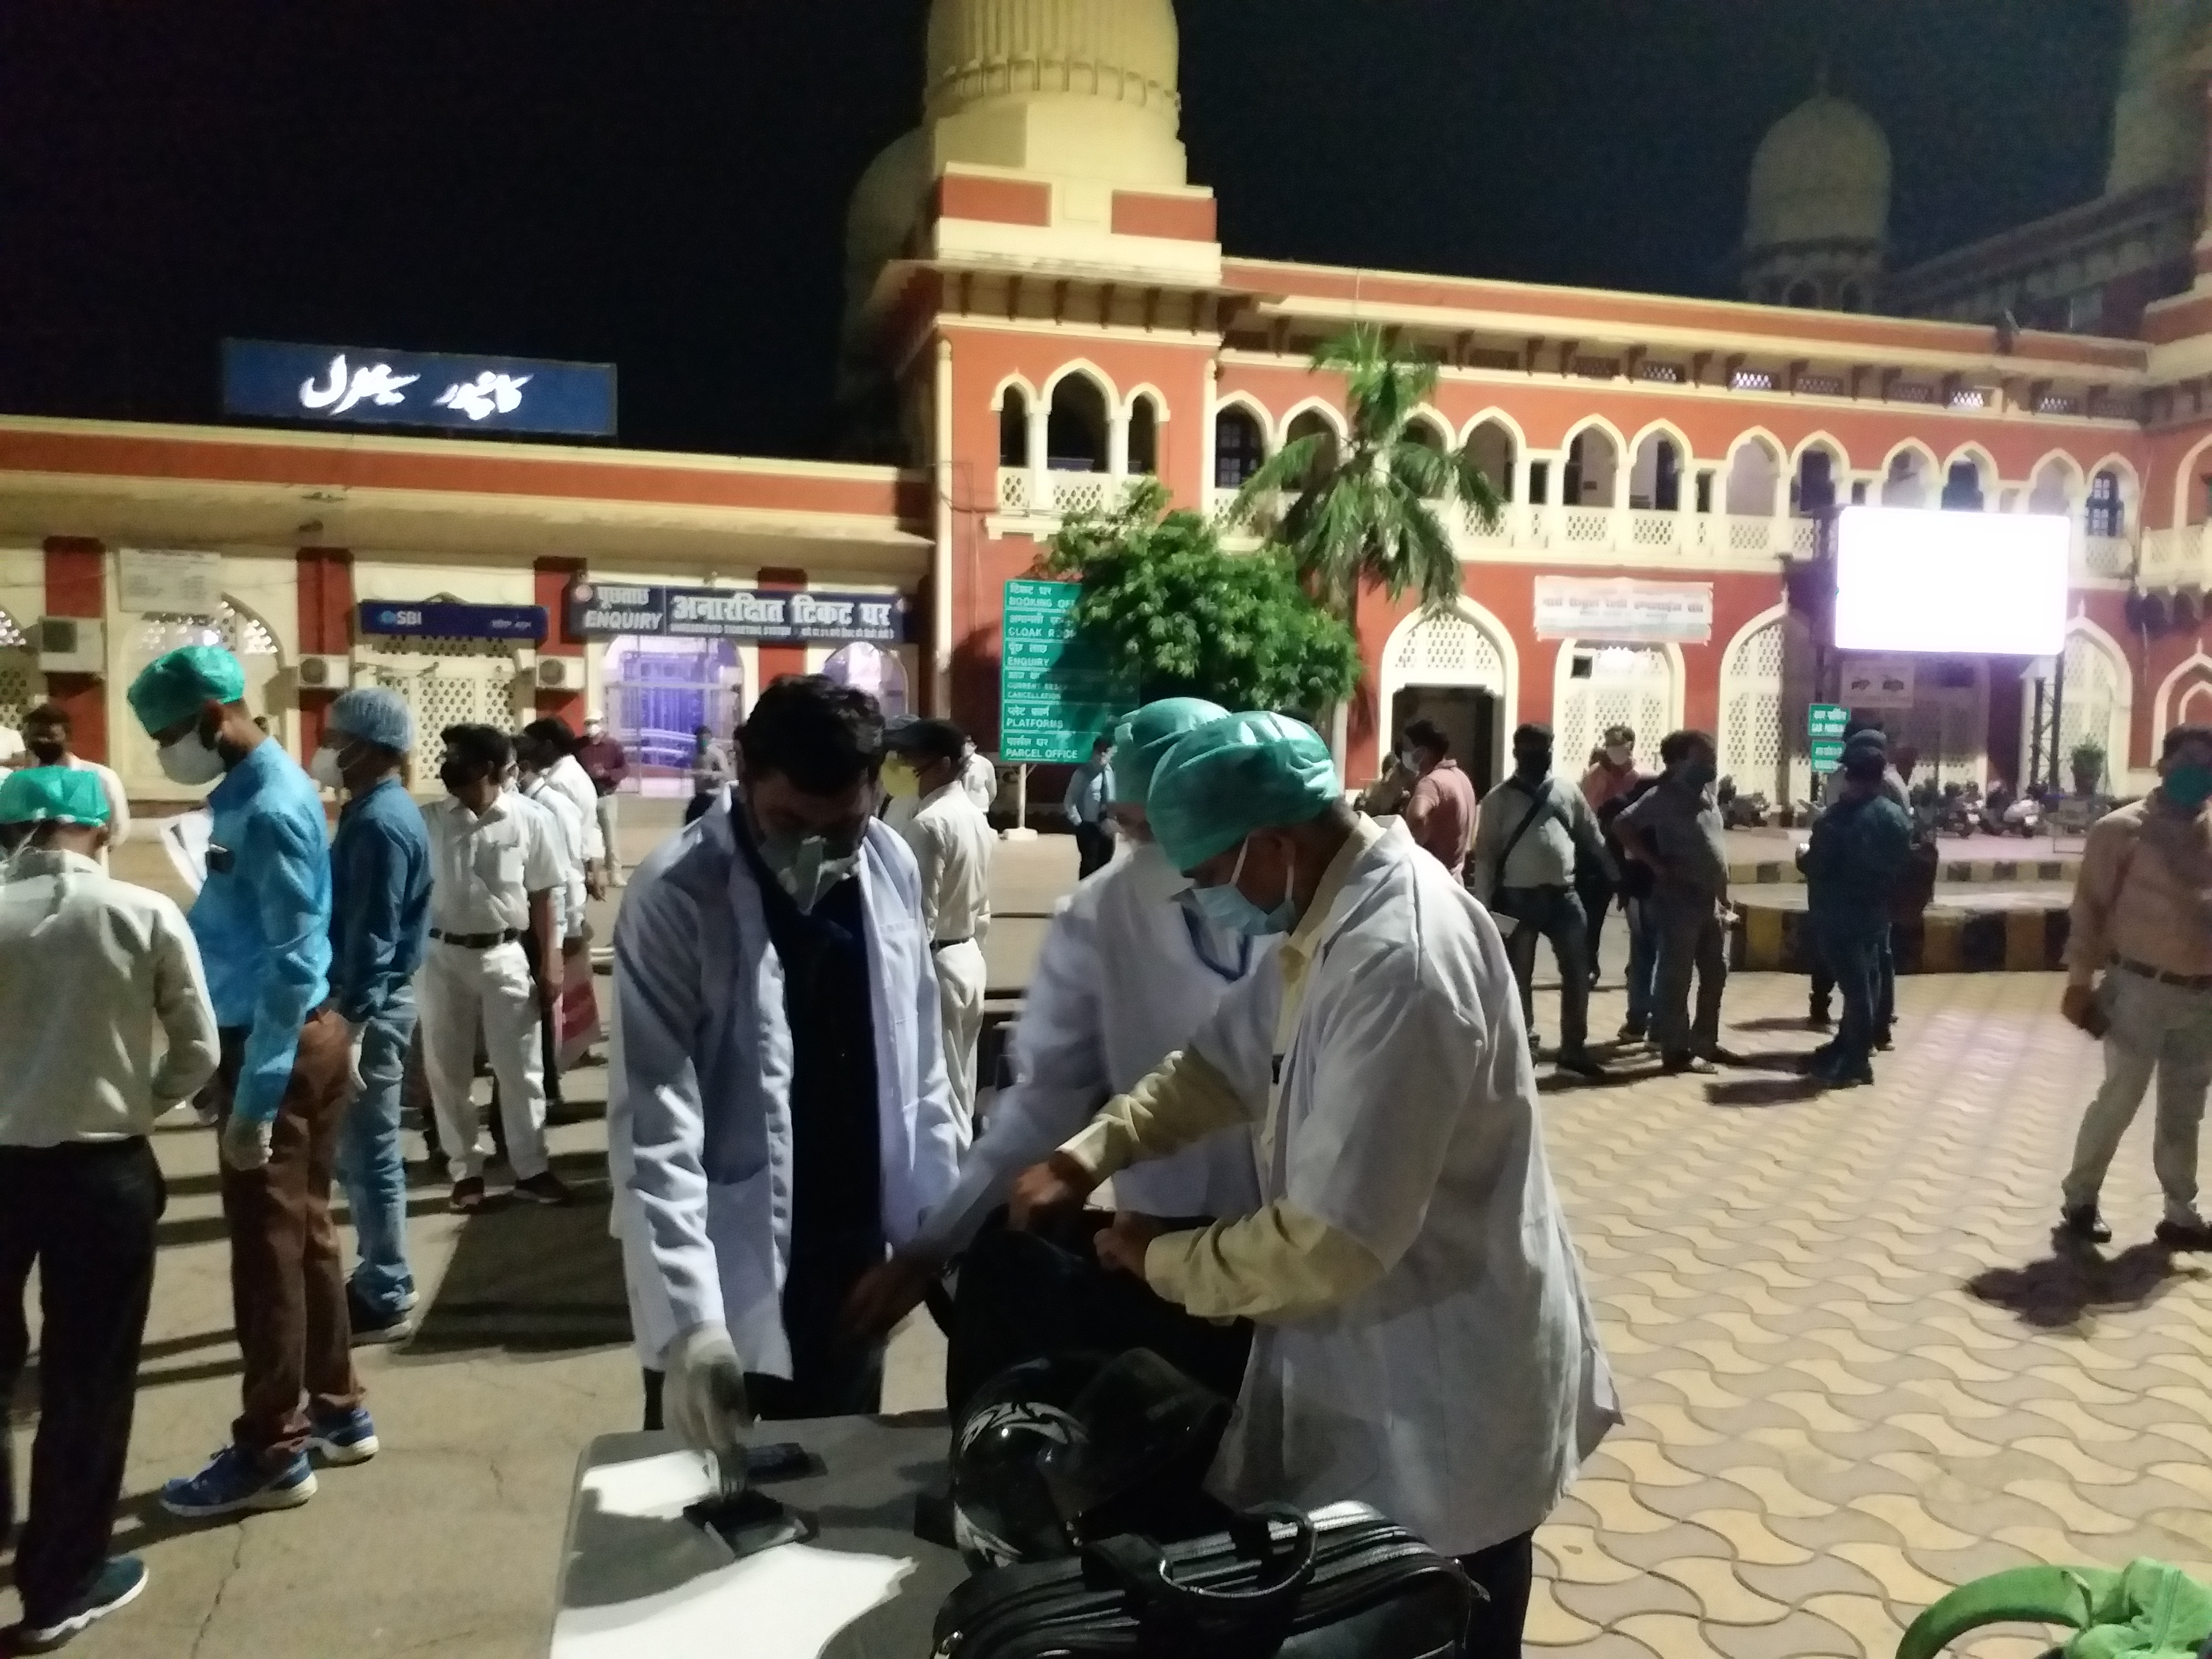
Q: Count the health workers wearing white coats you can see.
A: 3